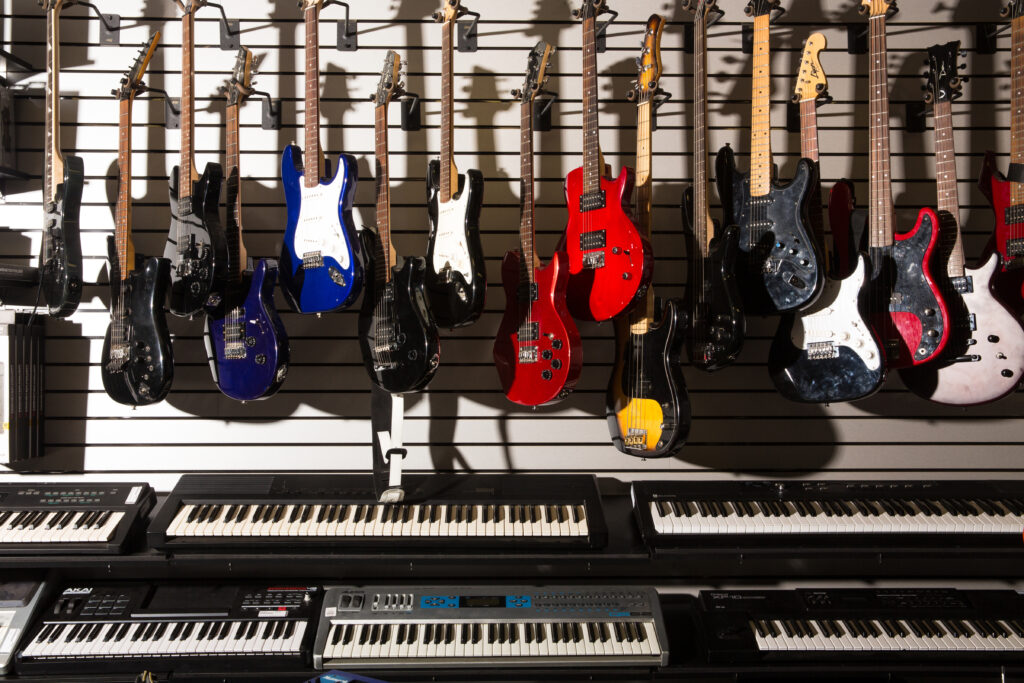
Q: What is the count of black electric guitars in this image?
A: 8